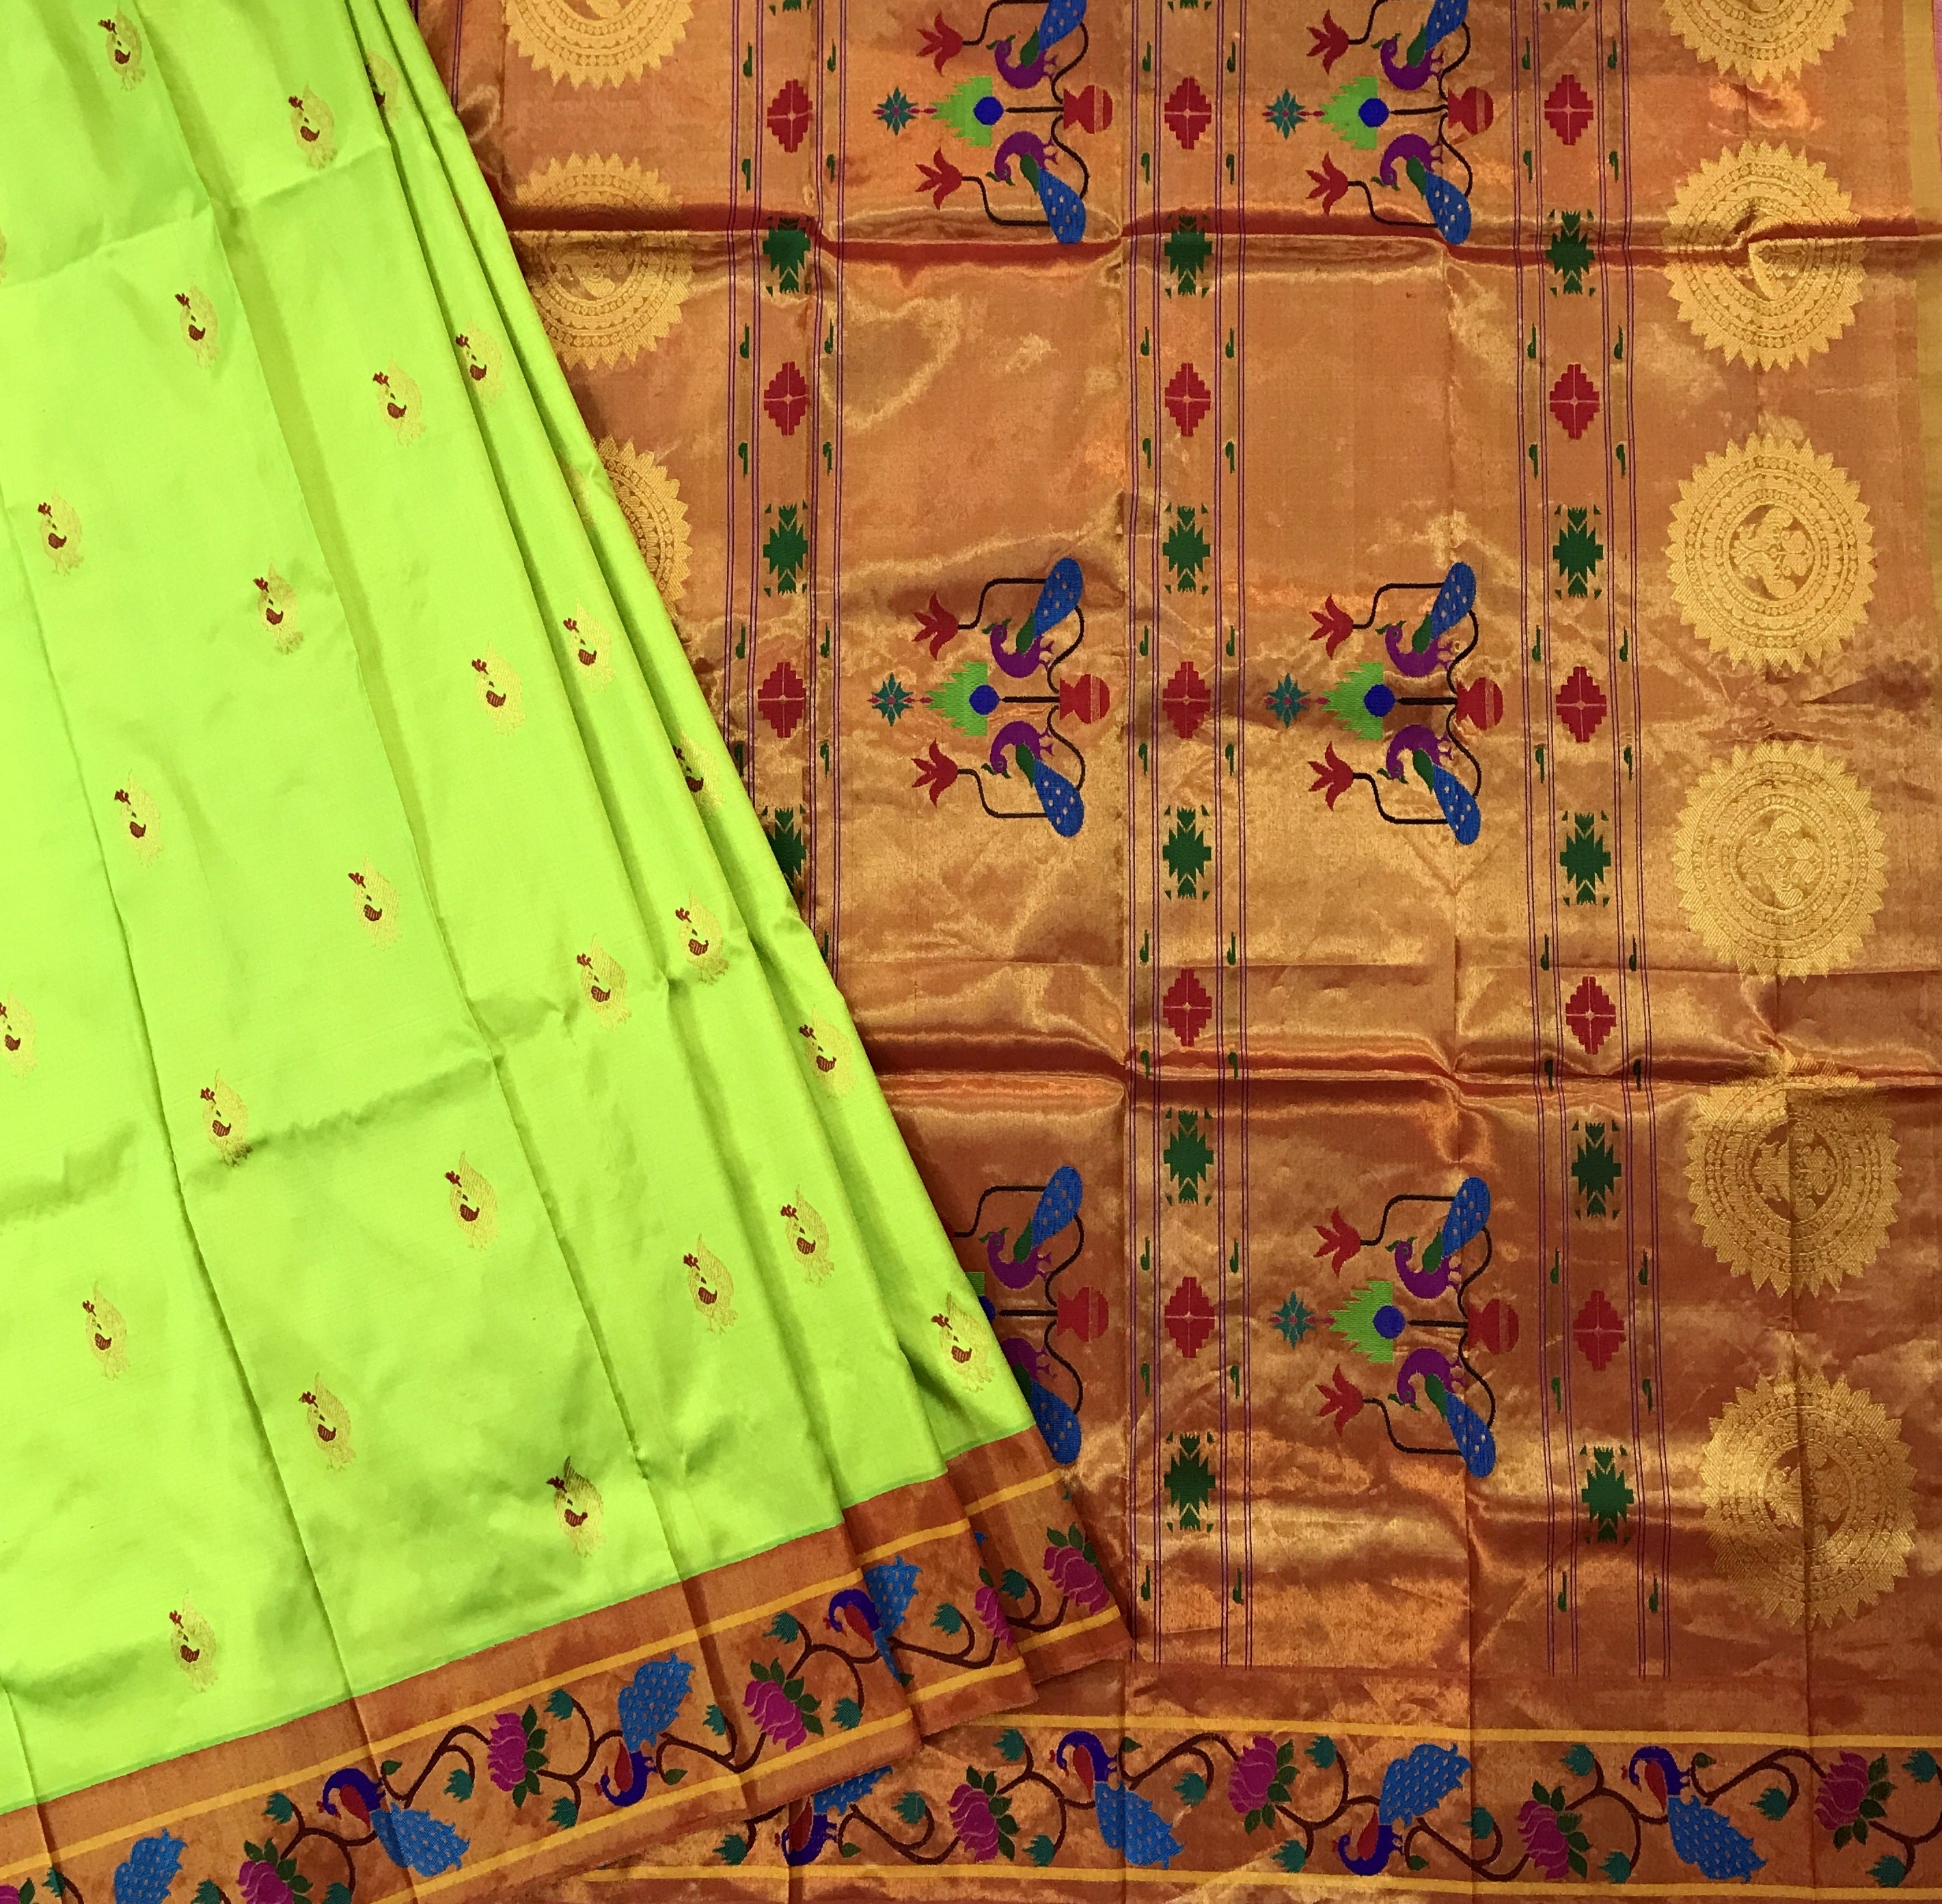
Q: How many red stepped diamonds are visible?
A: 13